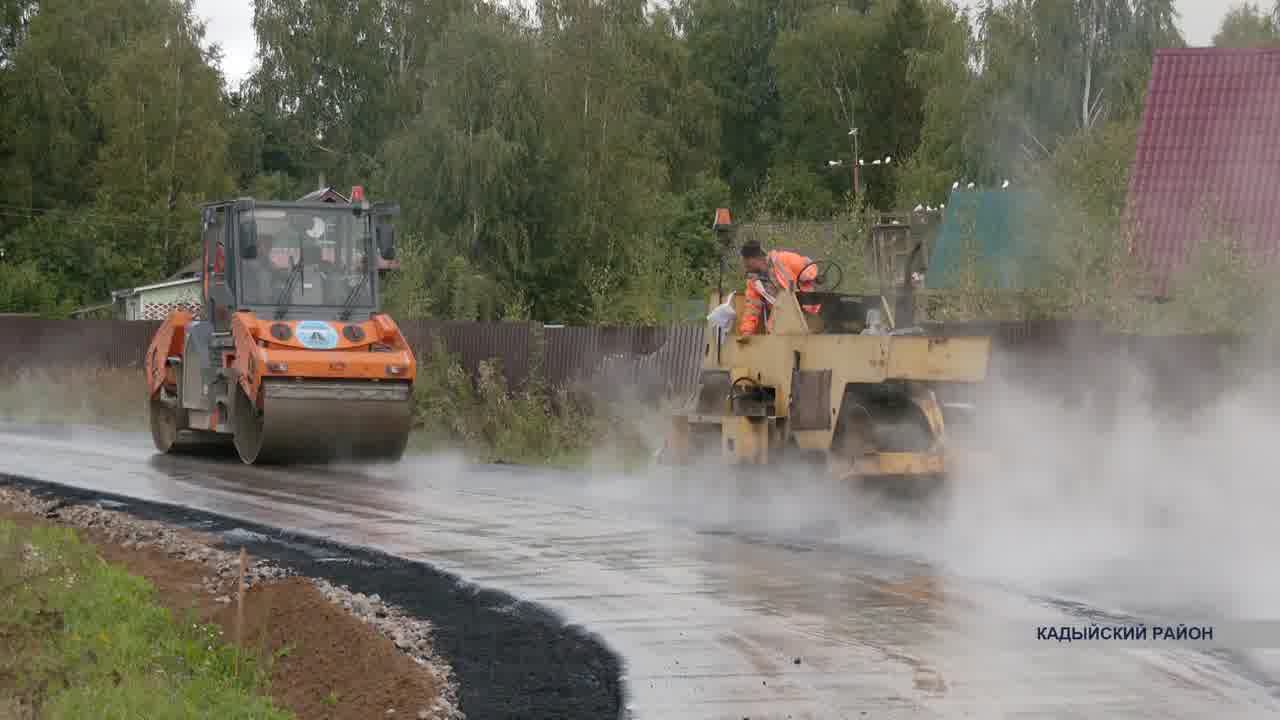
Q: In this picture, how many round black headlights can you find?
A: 2